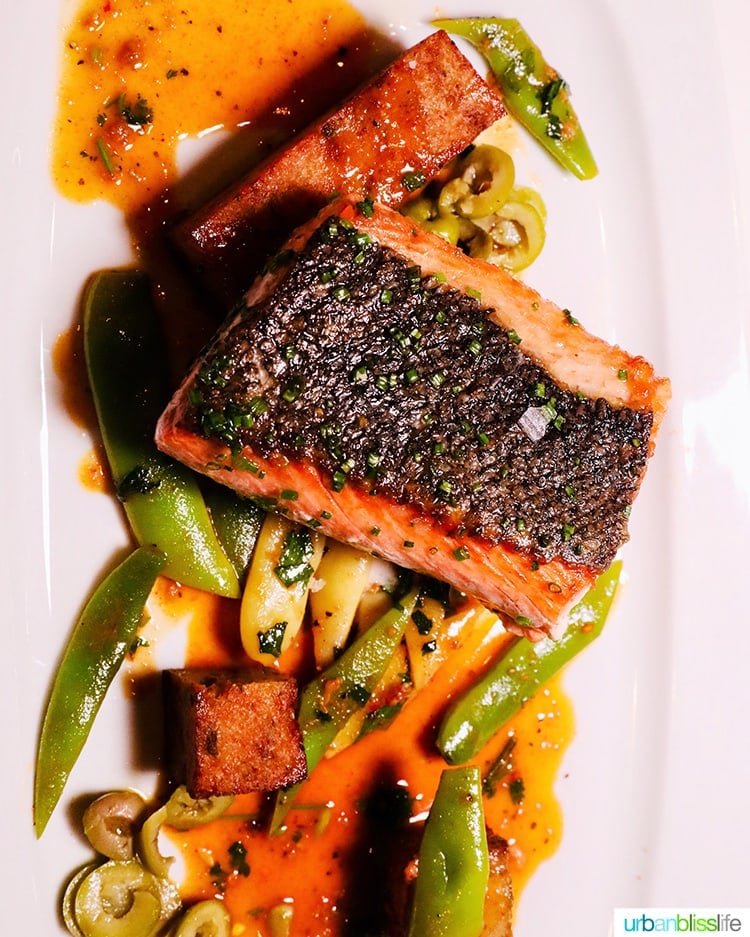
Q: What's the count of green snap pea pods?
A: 7